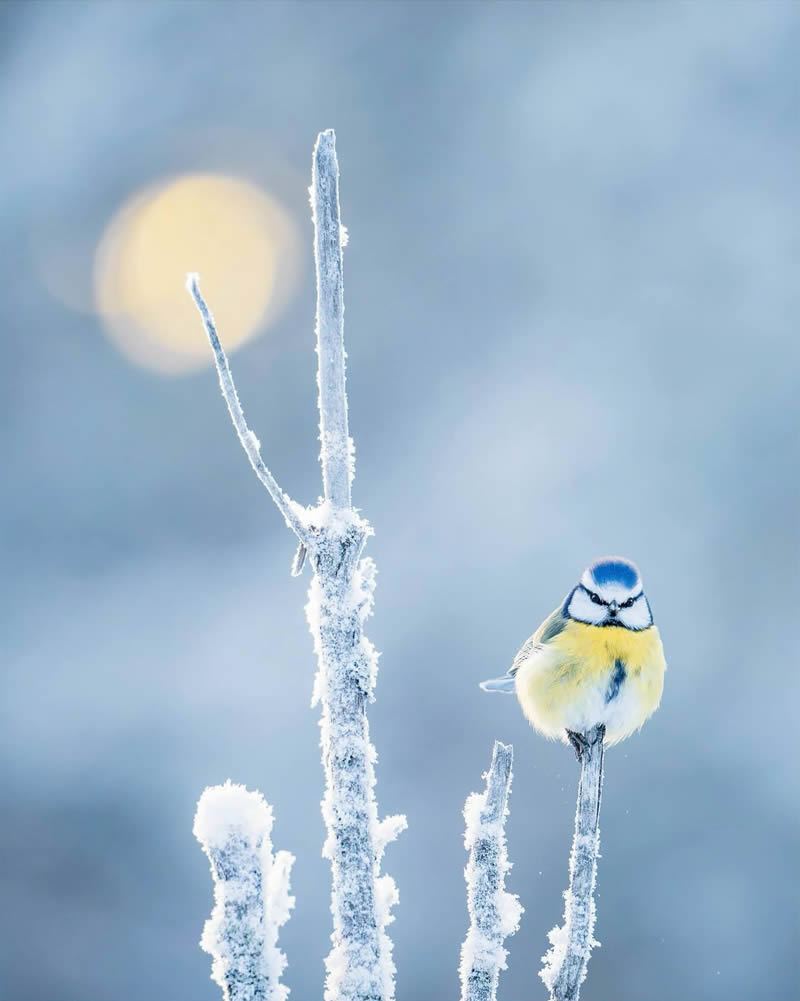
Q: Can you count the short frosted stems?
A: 3